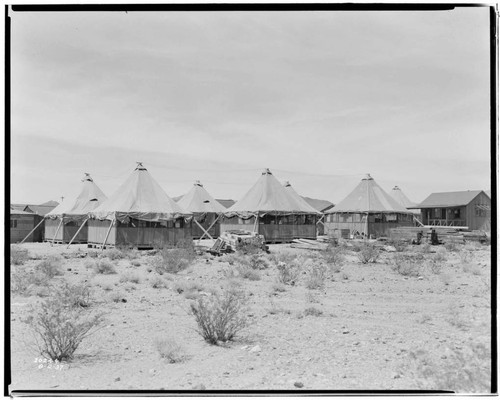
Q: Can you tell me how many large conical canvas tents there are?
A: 7